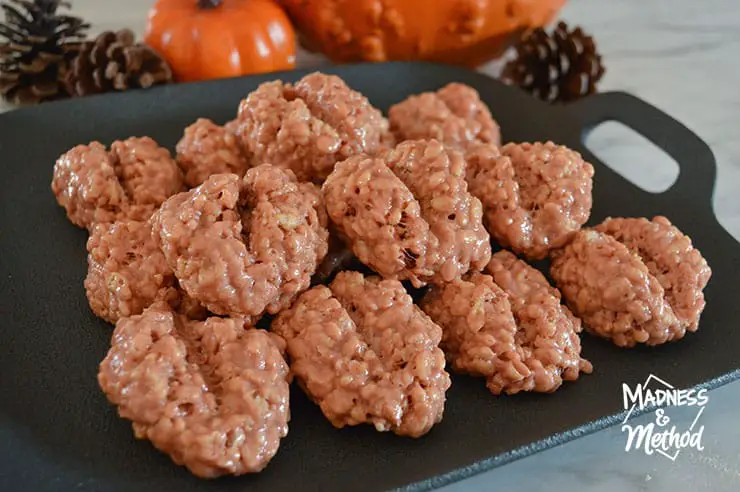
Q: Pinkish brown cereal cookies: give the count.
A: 12